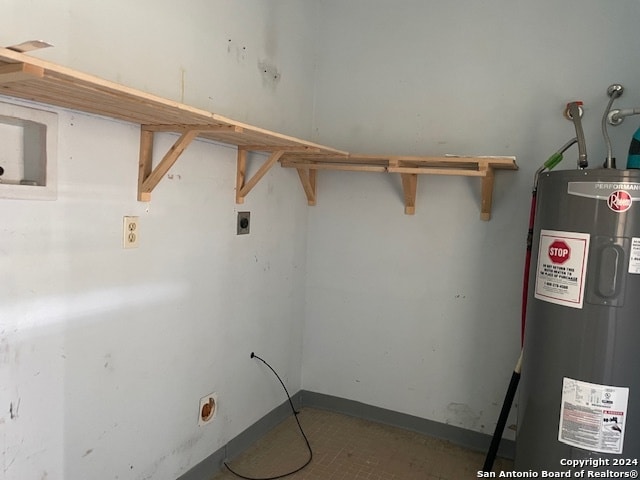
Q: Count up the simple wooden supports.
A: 5